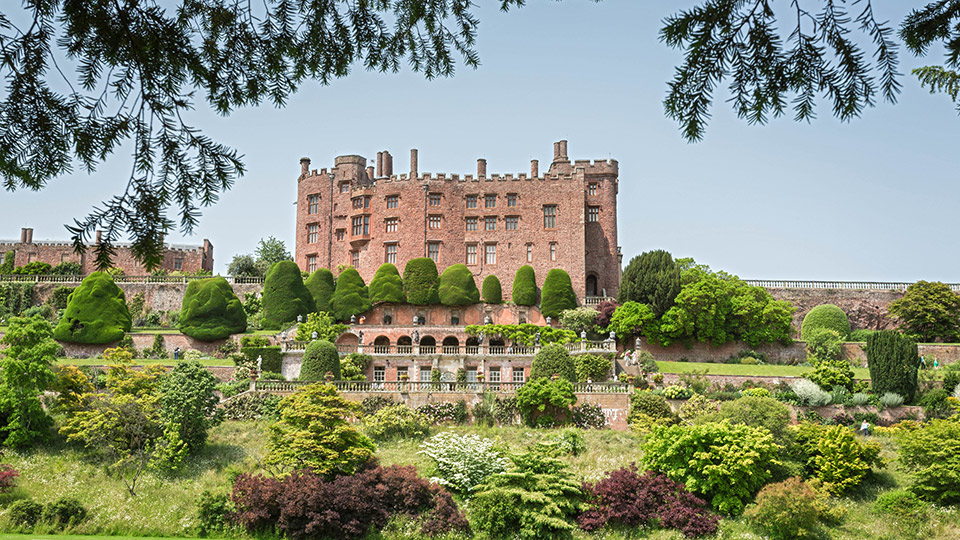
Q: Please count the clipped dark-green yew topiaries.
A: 11